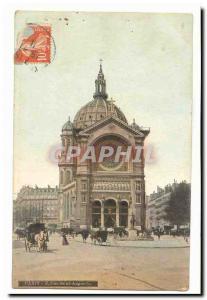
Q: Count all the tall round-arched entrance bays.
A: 3